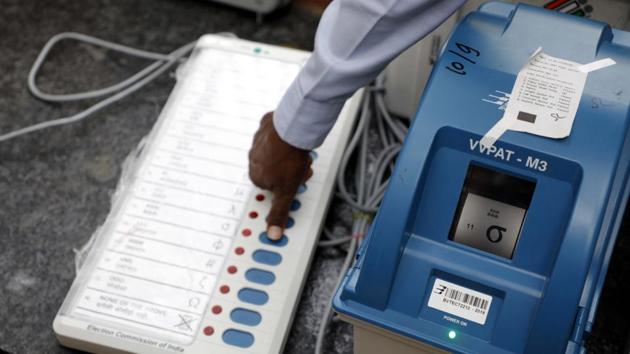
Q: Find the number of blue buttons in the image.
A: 10